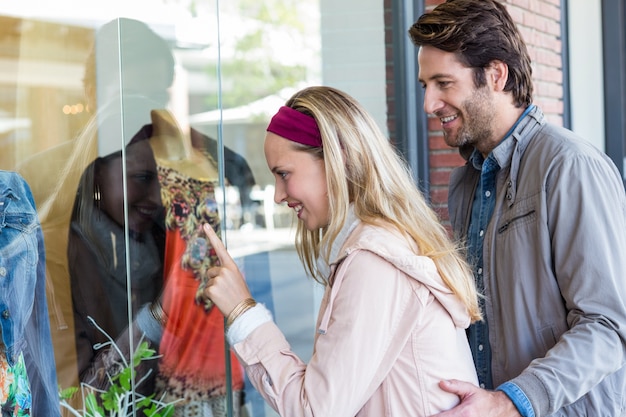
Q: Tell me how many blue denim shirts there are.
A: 2